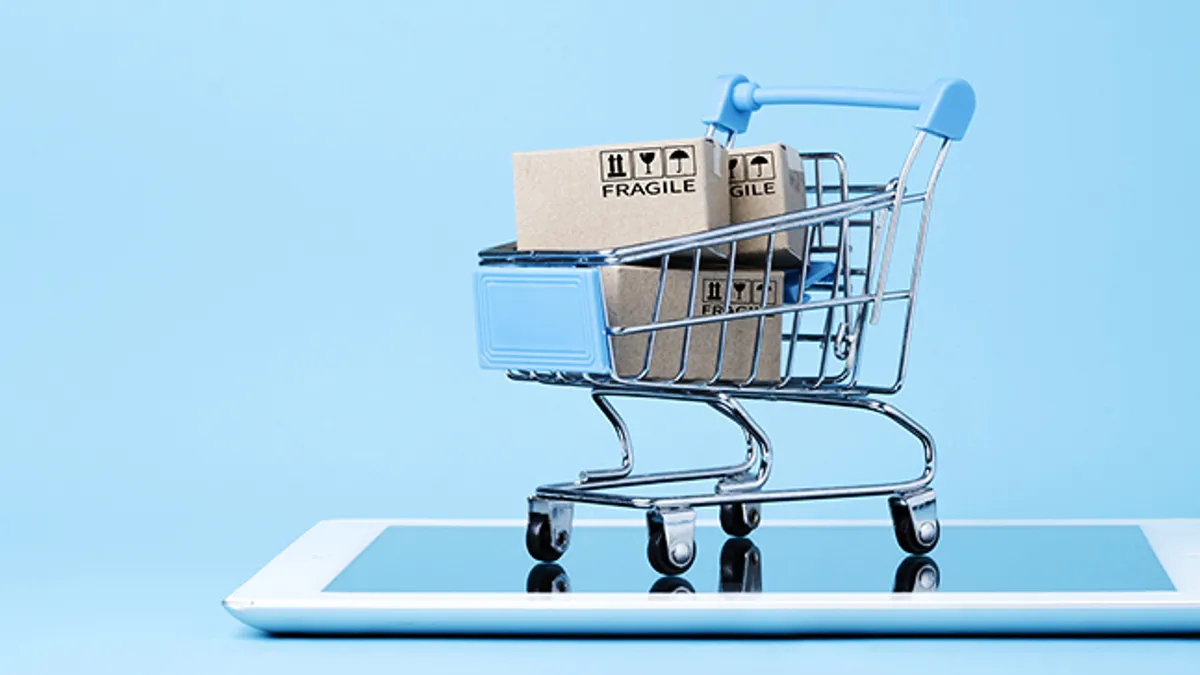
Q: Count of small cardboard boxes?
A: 3